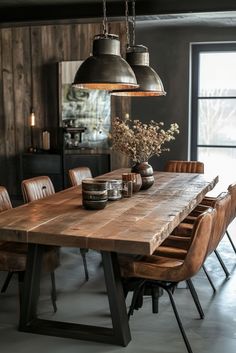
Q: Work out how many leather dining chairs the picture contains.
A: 7